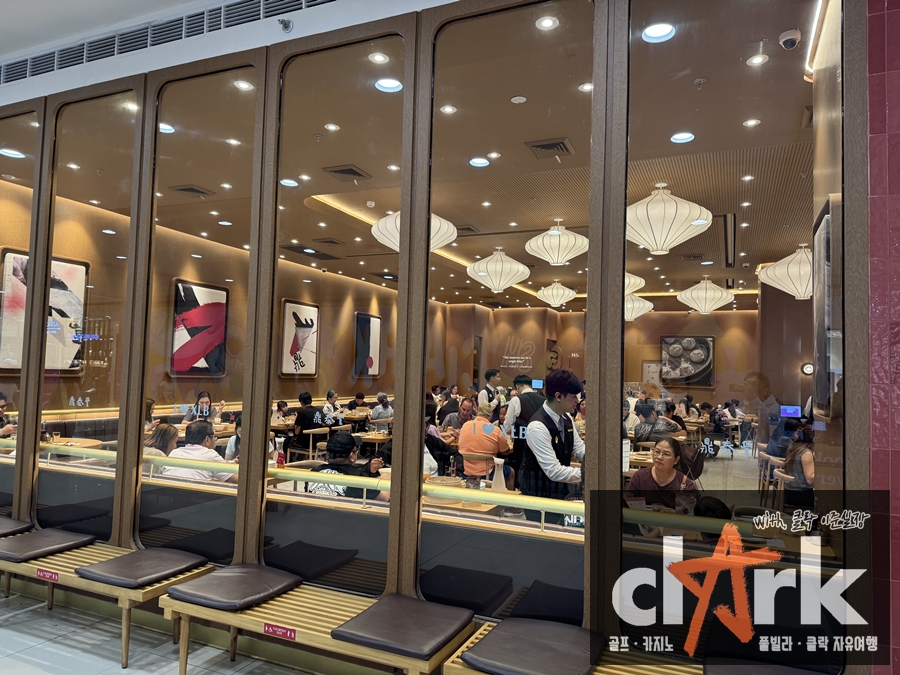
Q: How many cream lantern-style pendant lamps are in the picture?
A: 9